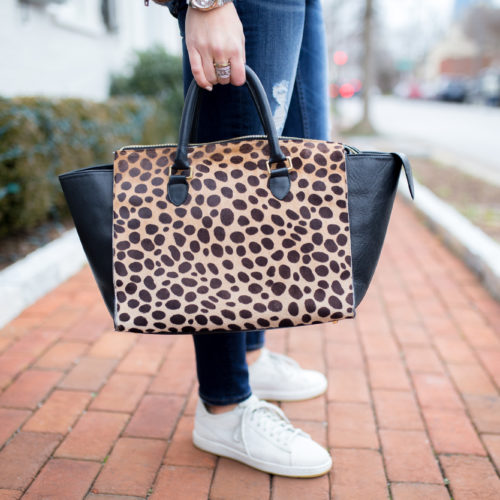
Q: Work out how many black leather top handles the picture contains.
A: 2